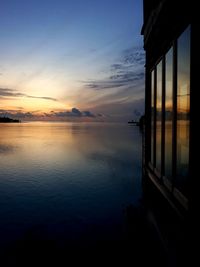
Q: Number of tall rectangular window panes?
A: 4